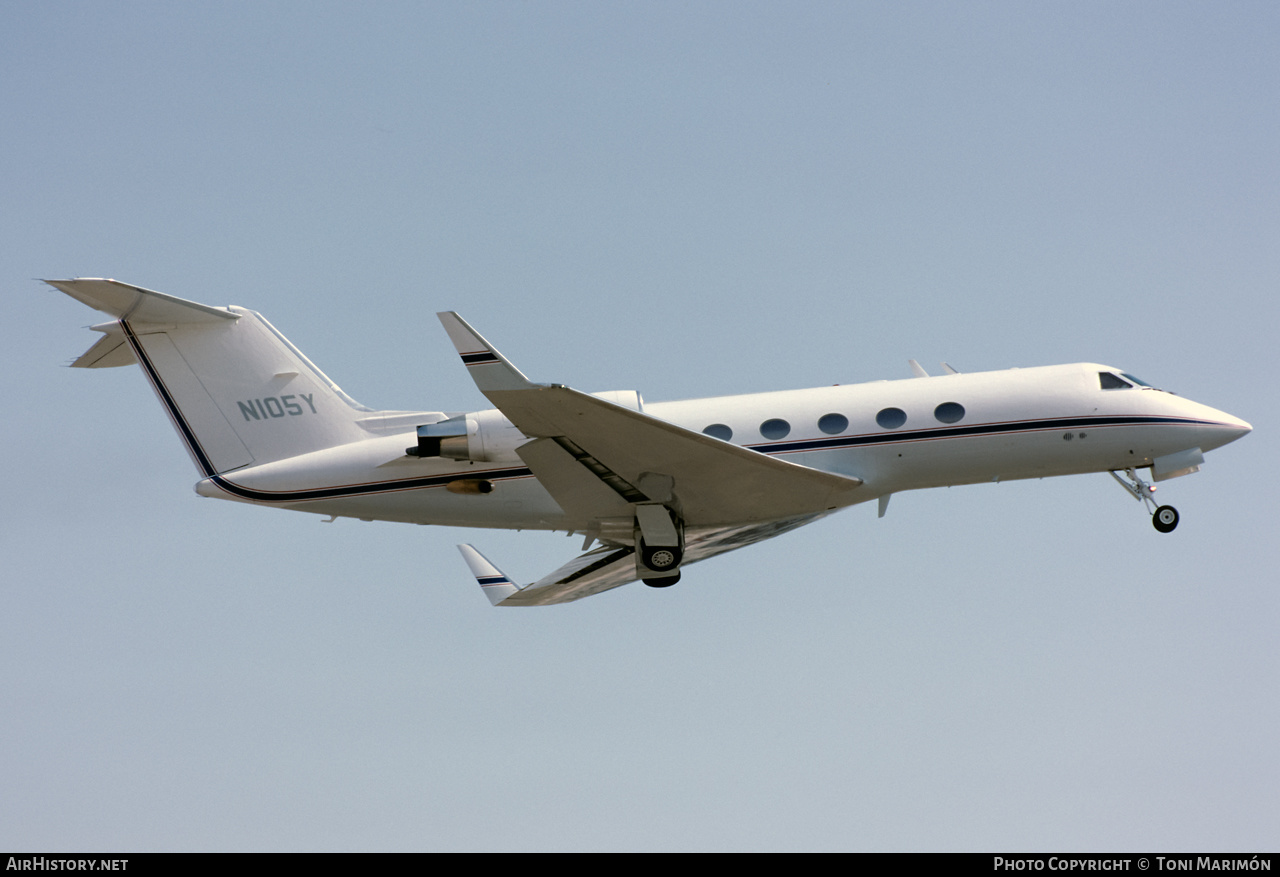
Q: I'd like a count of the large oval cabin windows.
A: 5